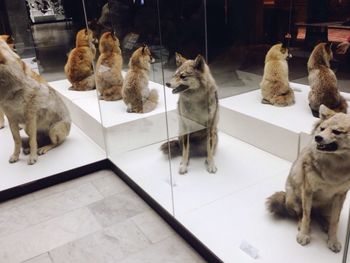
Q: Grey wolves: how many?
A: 3